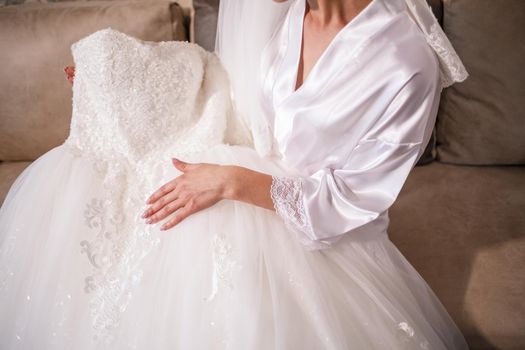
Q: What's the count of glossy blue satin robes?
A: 0